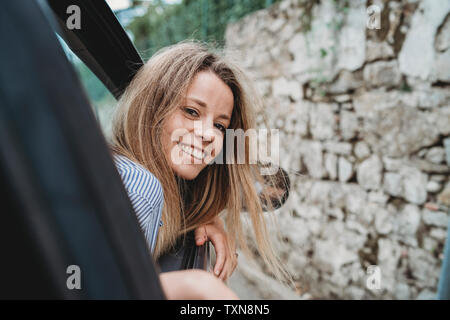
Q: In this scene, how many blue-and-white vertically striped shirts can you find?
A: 1